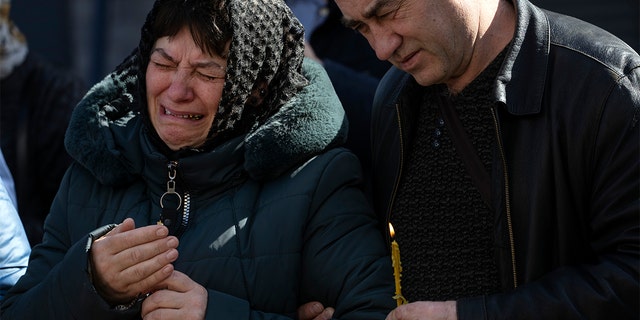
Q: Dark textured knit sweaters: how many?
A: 1